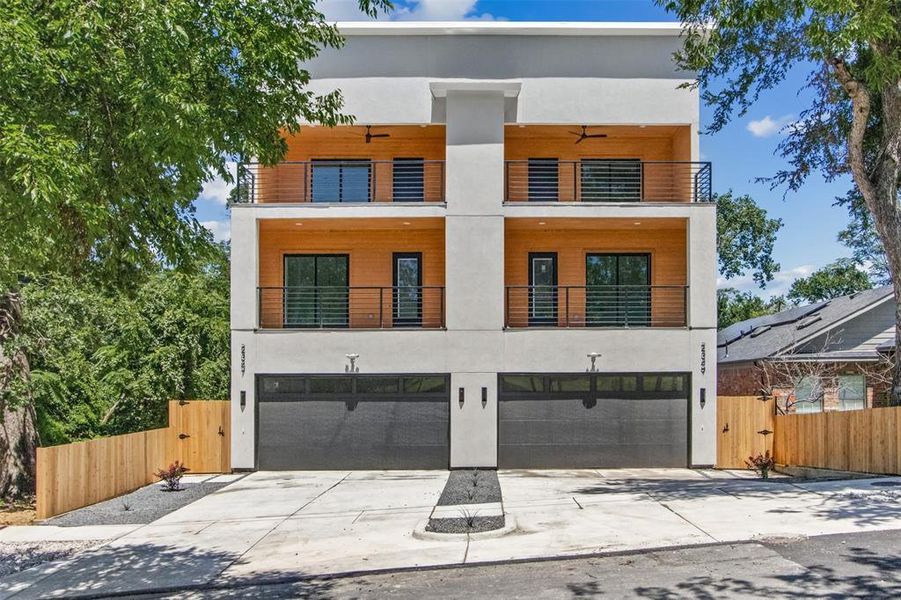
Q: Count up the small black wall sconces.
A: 4